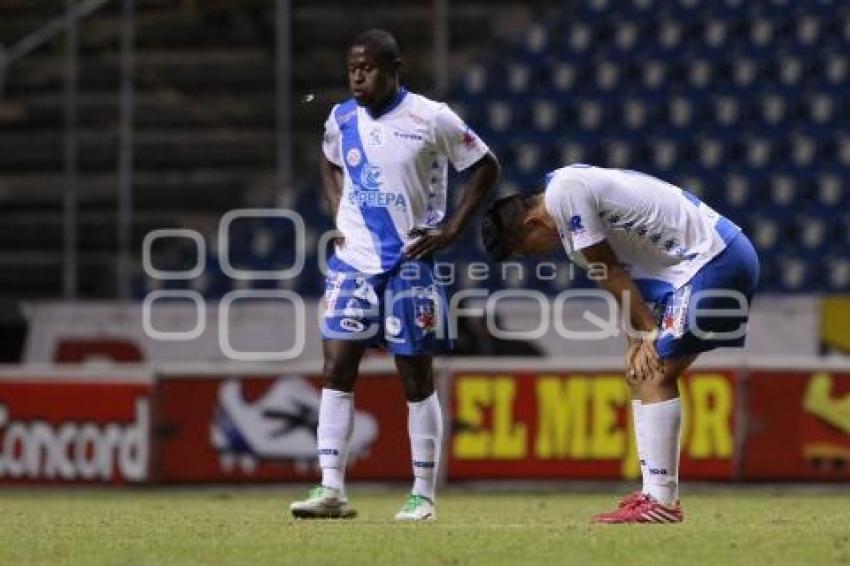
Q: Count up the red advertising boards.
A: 4